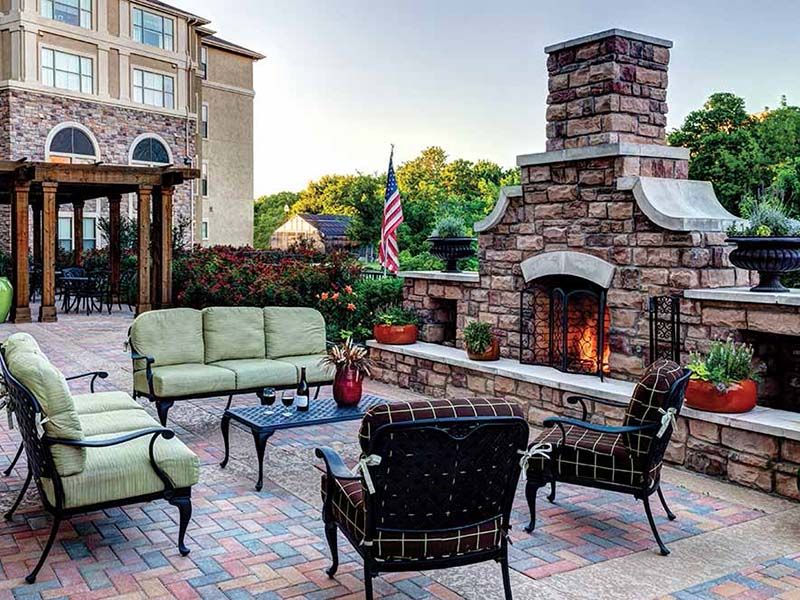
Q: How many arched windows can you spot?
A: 2